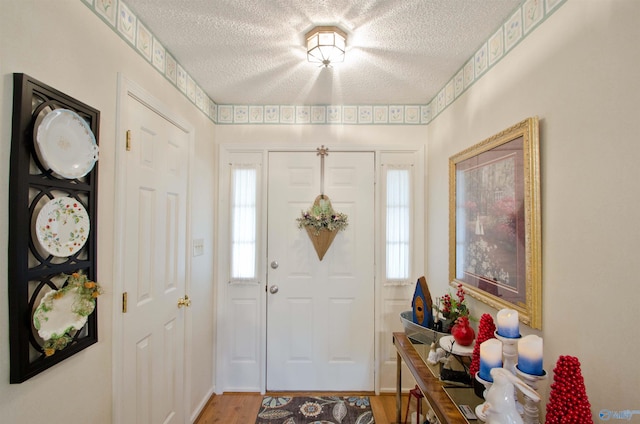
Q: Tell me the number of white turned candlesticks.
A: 3